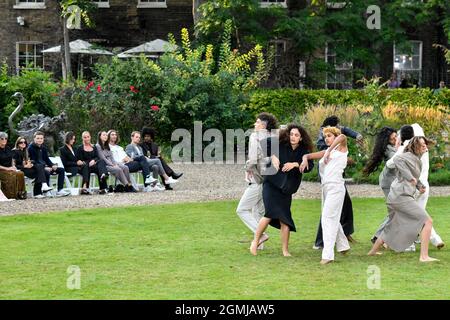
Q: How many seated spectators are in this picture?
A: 9